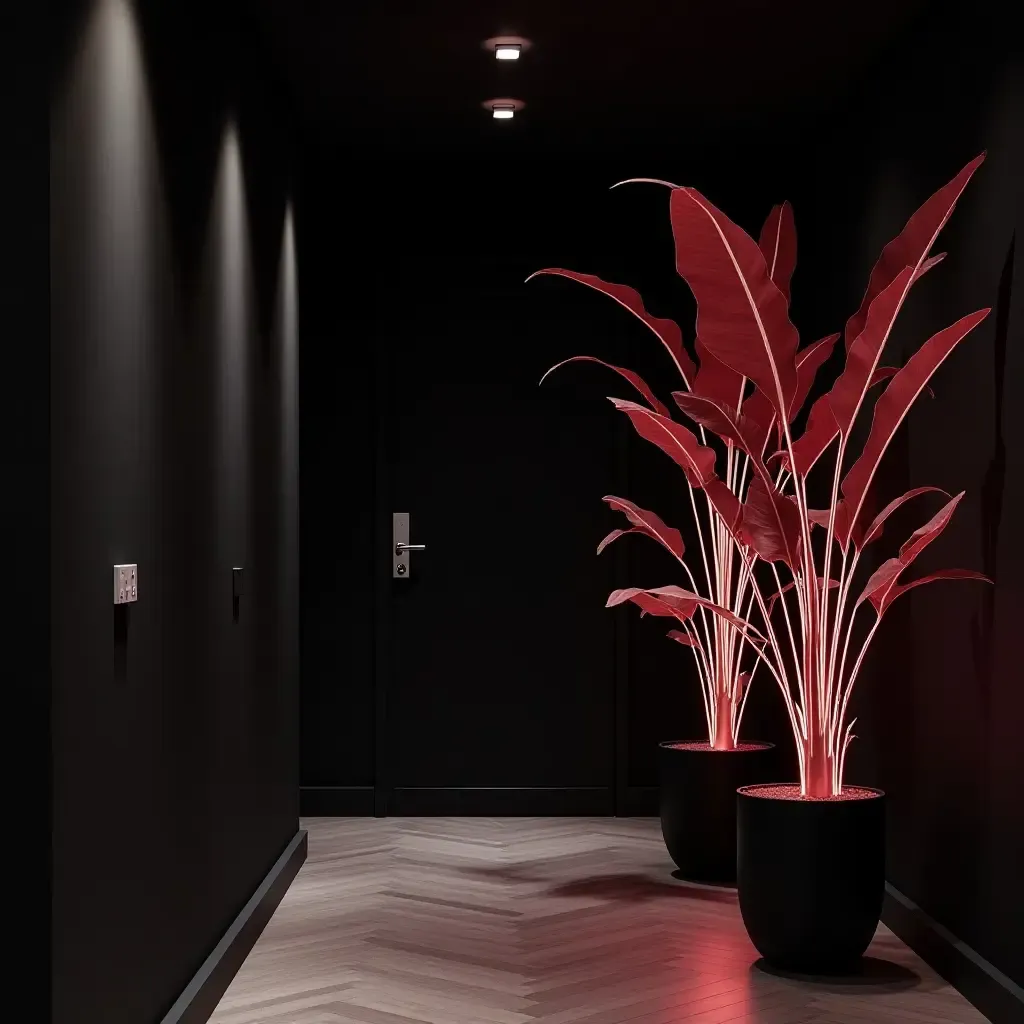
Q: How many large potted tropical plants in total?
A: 2